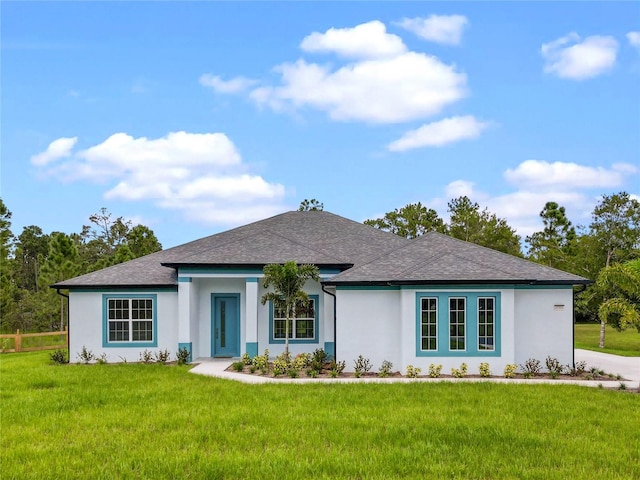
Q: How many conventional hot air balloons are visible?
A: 0